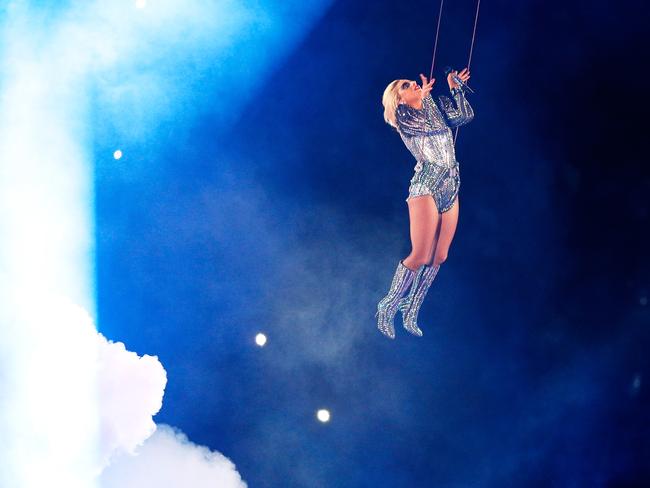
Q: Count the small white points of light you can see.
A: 4